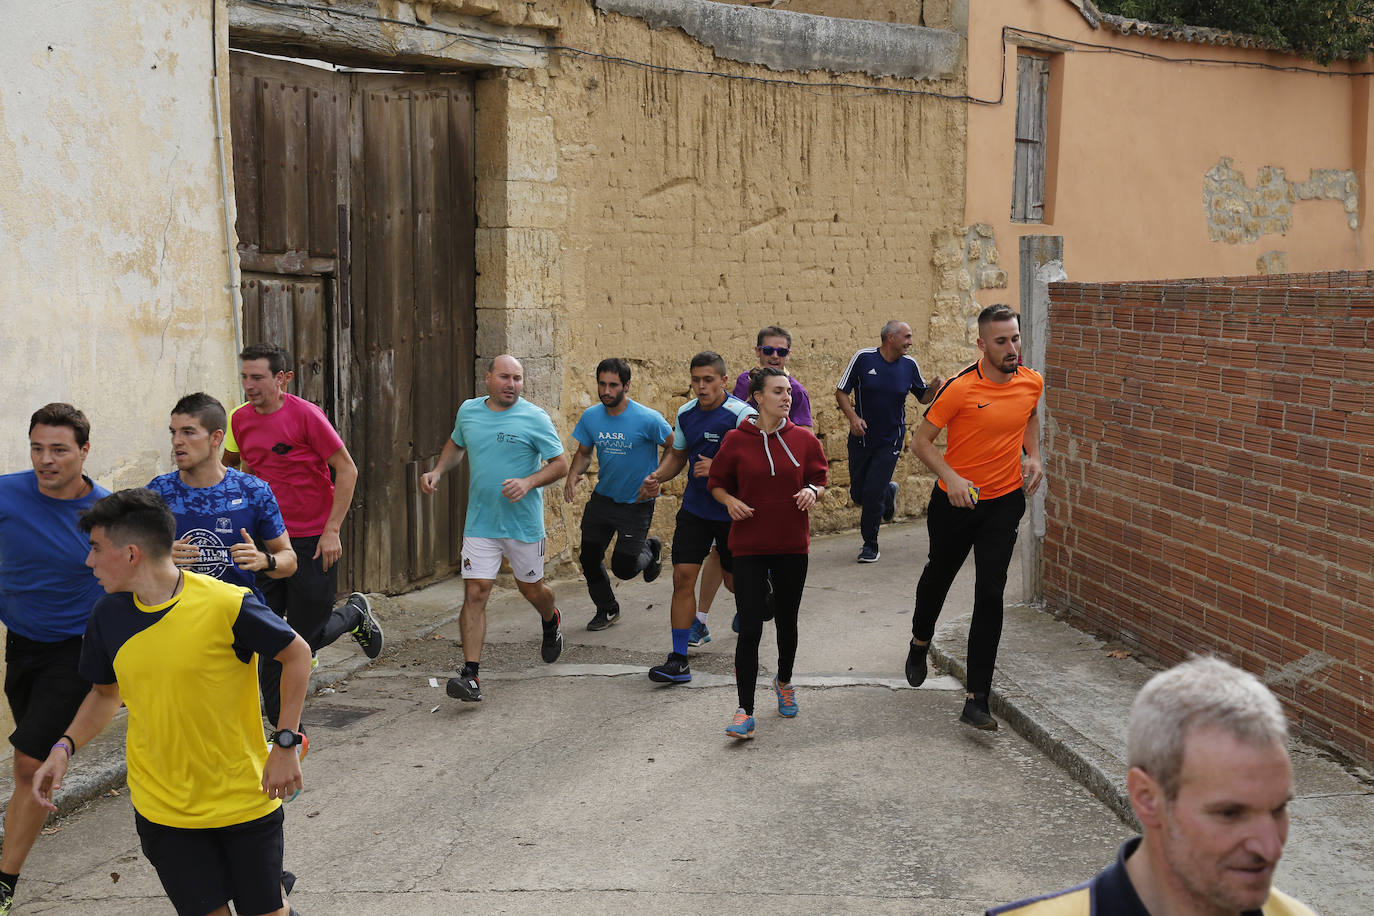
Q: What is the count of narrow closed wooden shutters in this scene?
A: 1